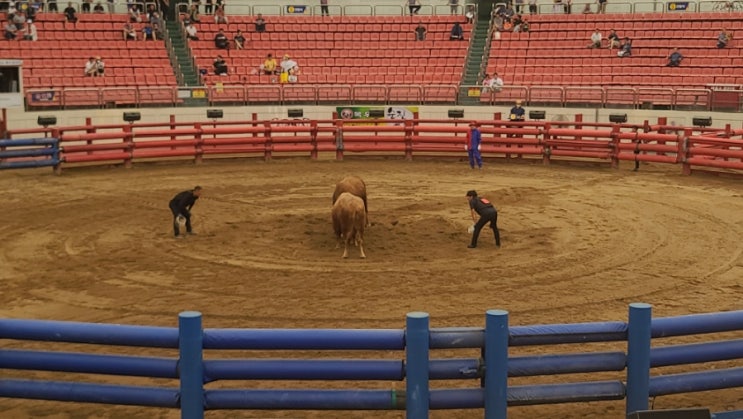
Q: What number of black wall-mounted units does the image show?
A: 9